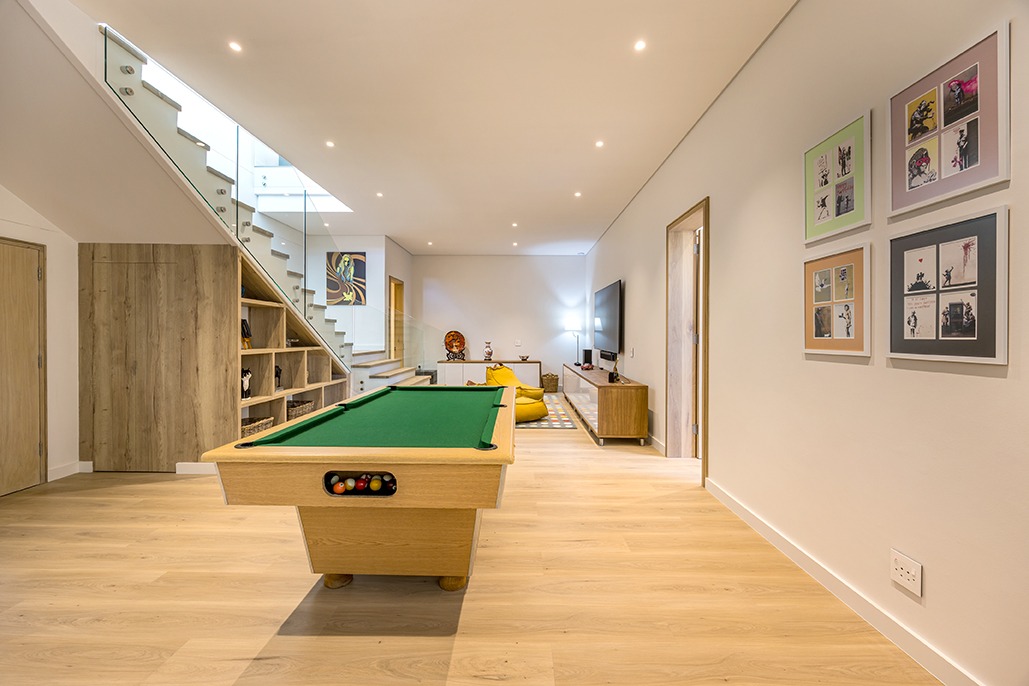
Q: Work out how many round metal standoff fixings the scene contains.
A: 14